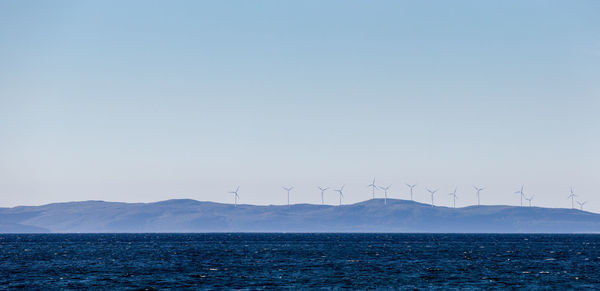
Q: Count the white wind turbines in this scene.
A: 14